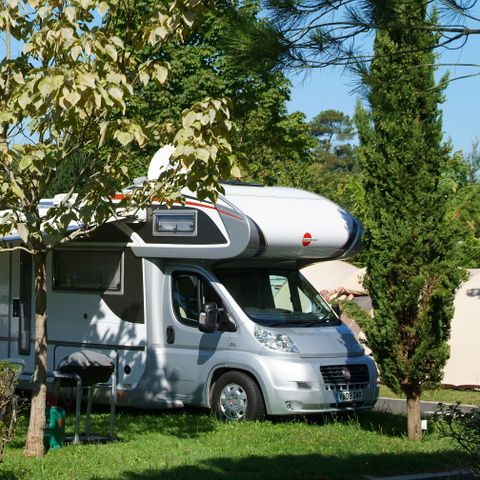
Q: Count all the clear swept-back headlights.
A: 1